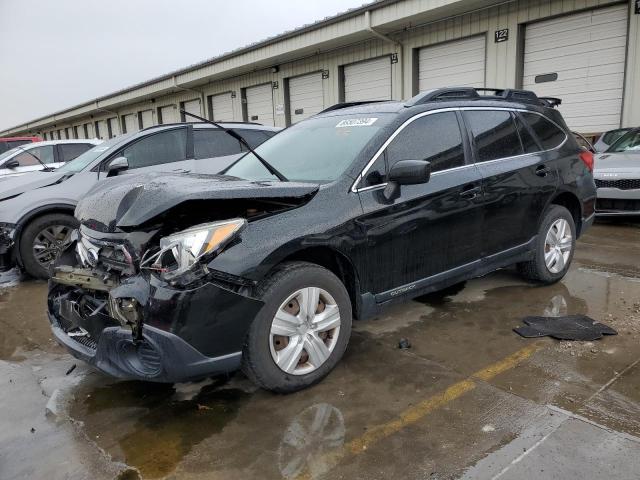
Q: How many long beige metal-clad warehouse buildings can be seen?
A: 1